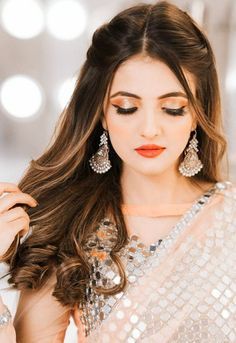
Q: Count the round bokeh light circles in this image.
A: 4